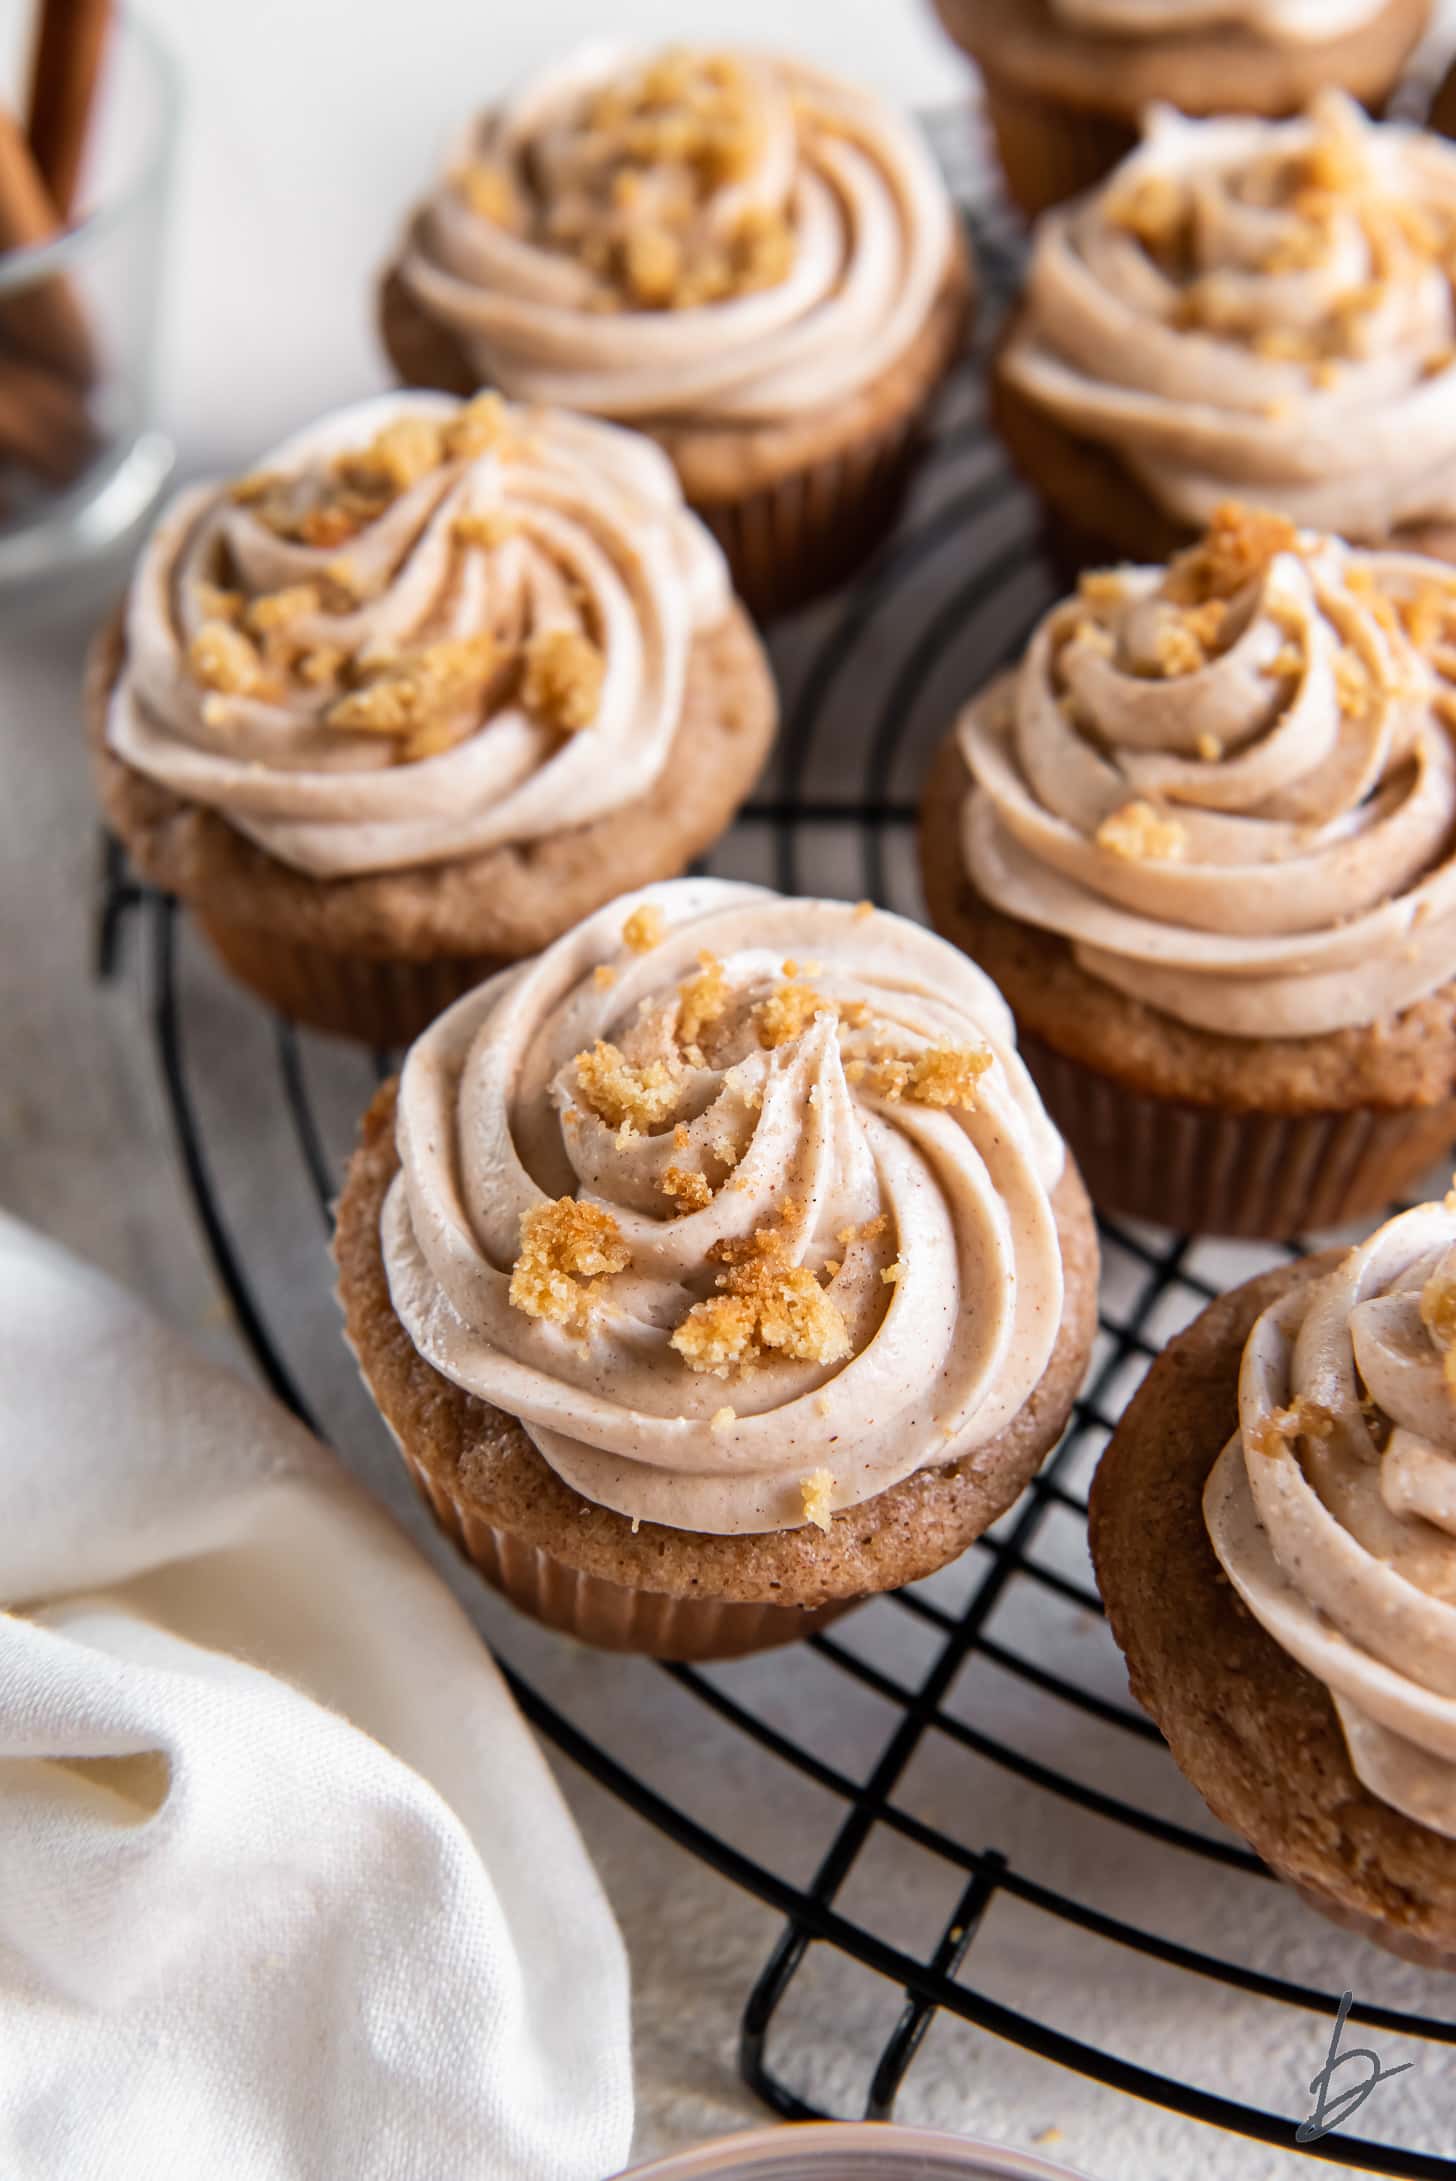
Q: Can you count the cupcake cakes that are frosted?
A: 7